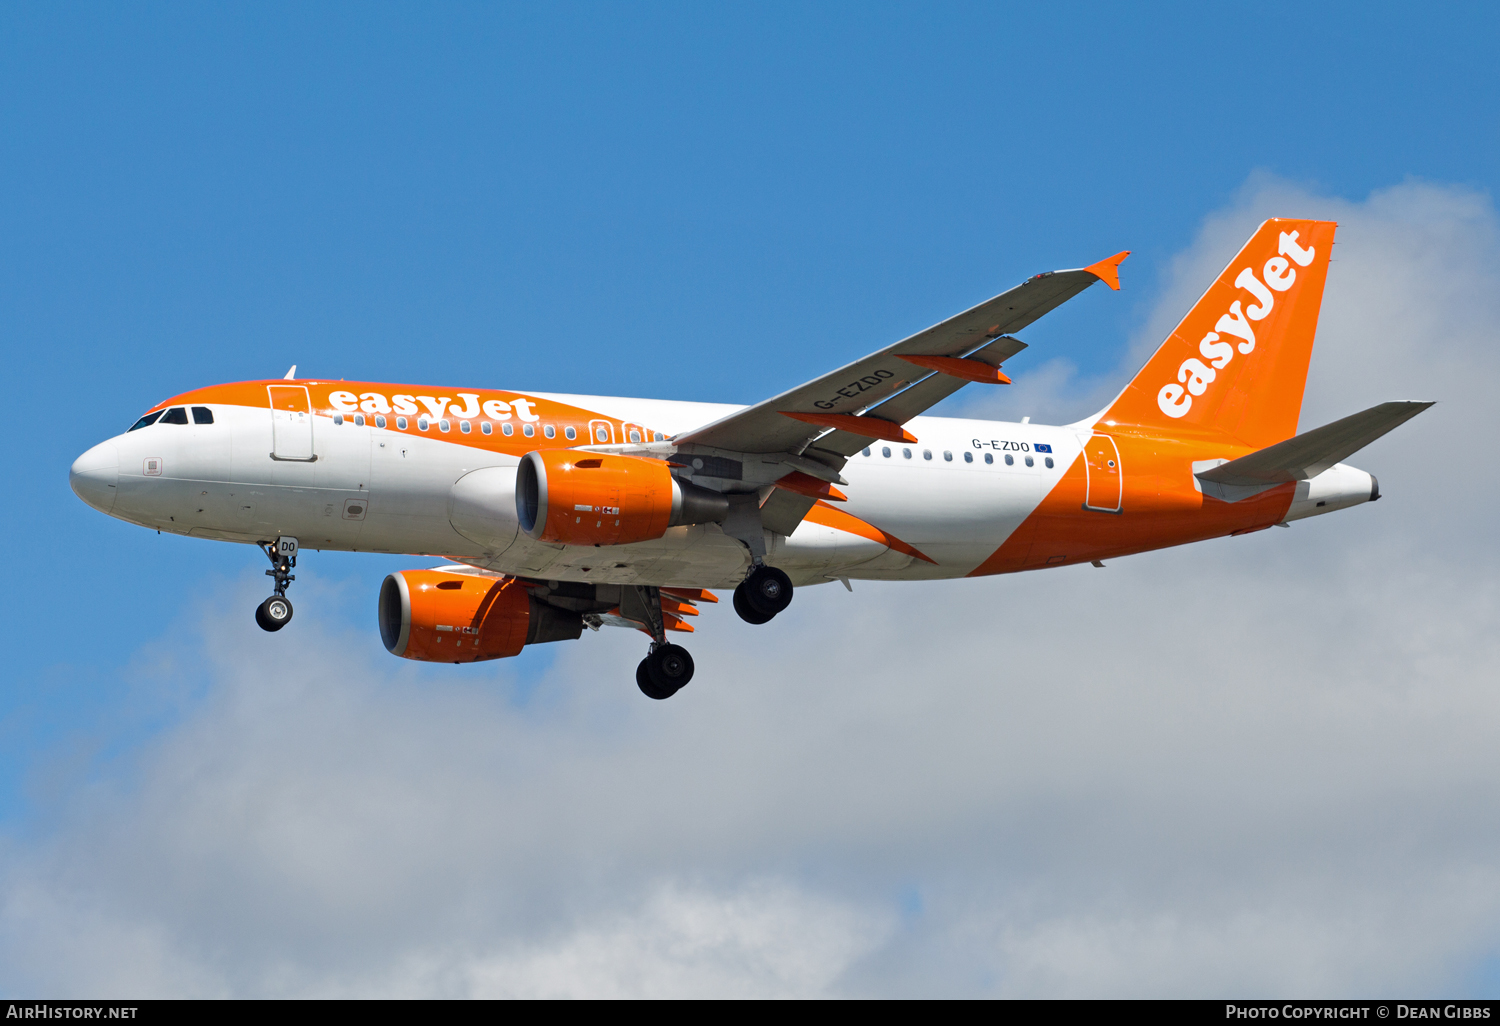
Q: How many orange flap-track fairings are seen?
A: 6